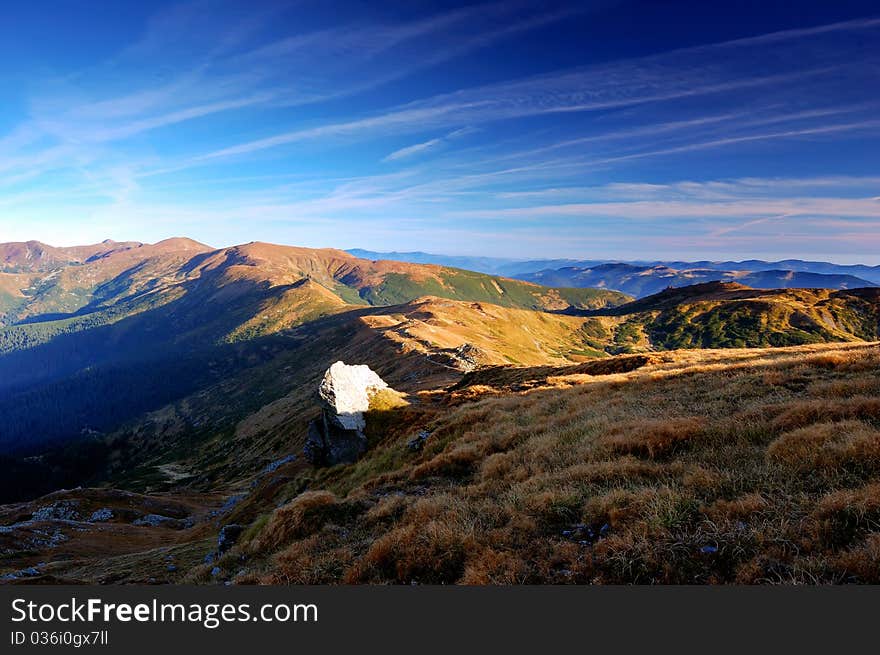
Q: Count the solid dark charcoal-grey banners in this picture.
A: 1